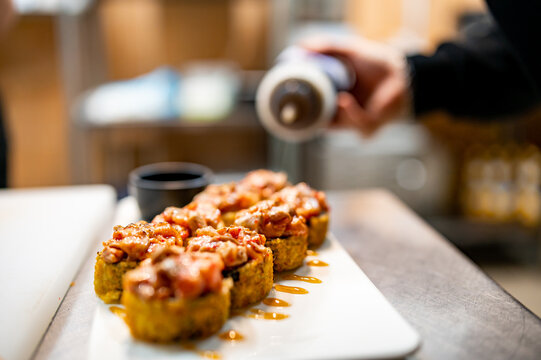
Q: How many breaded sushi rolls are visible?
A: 8